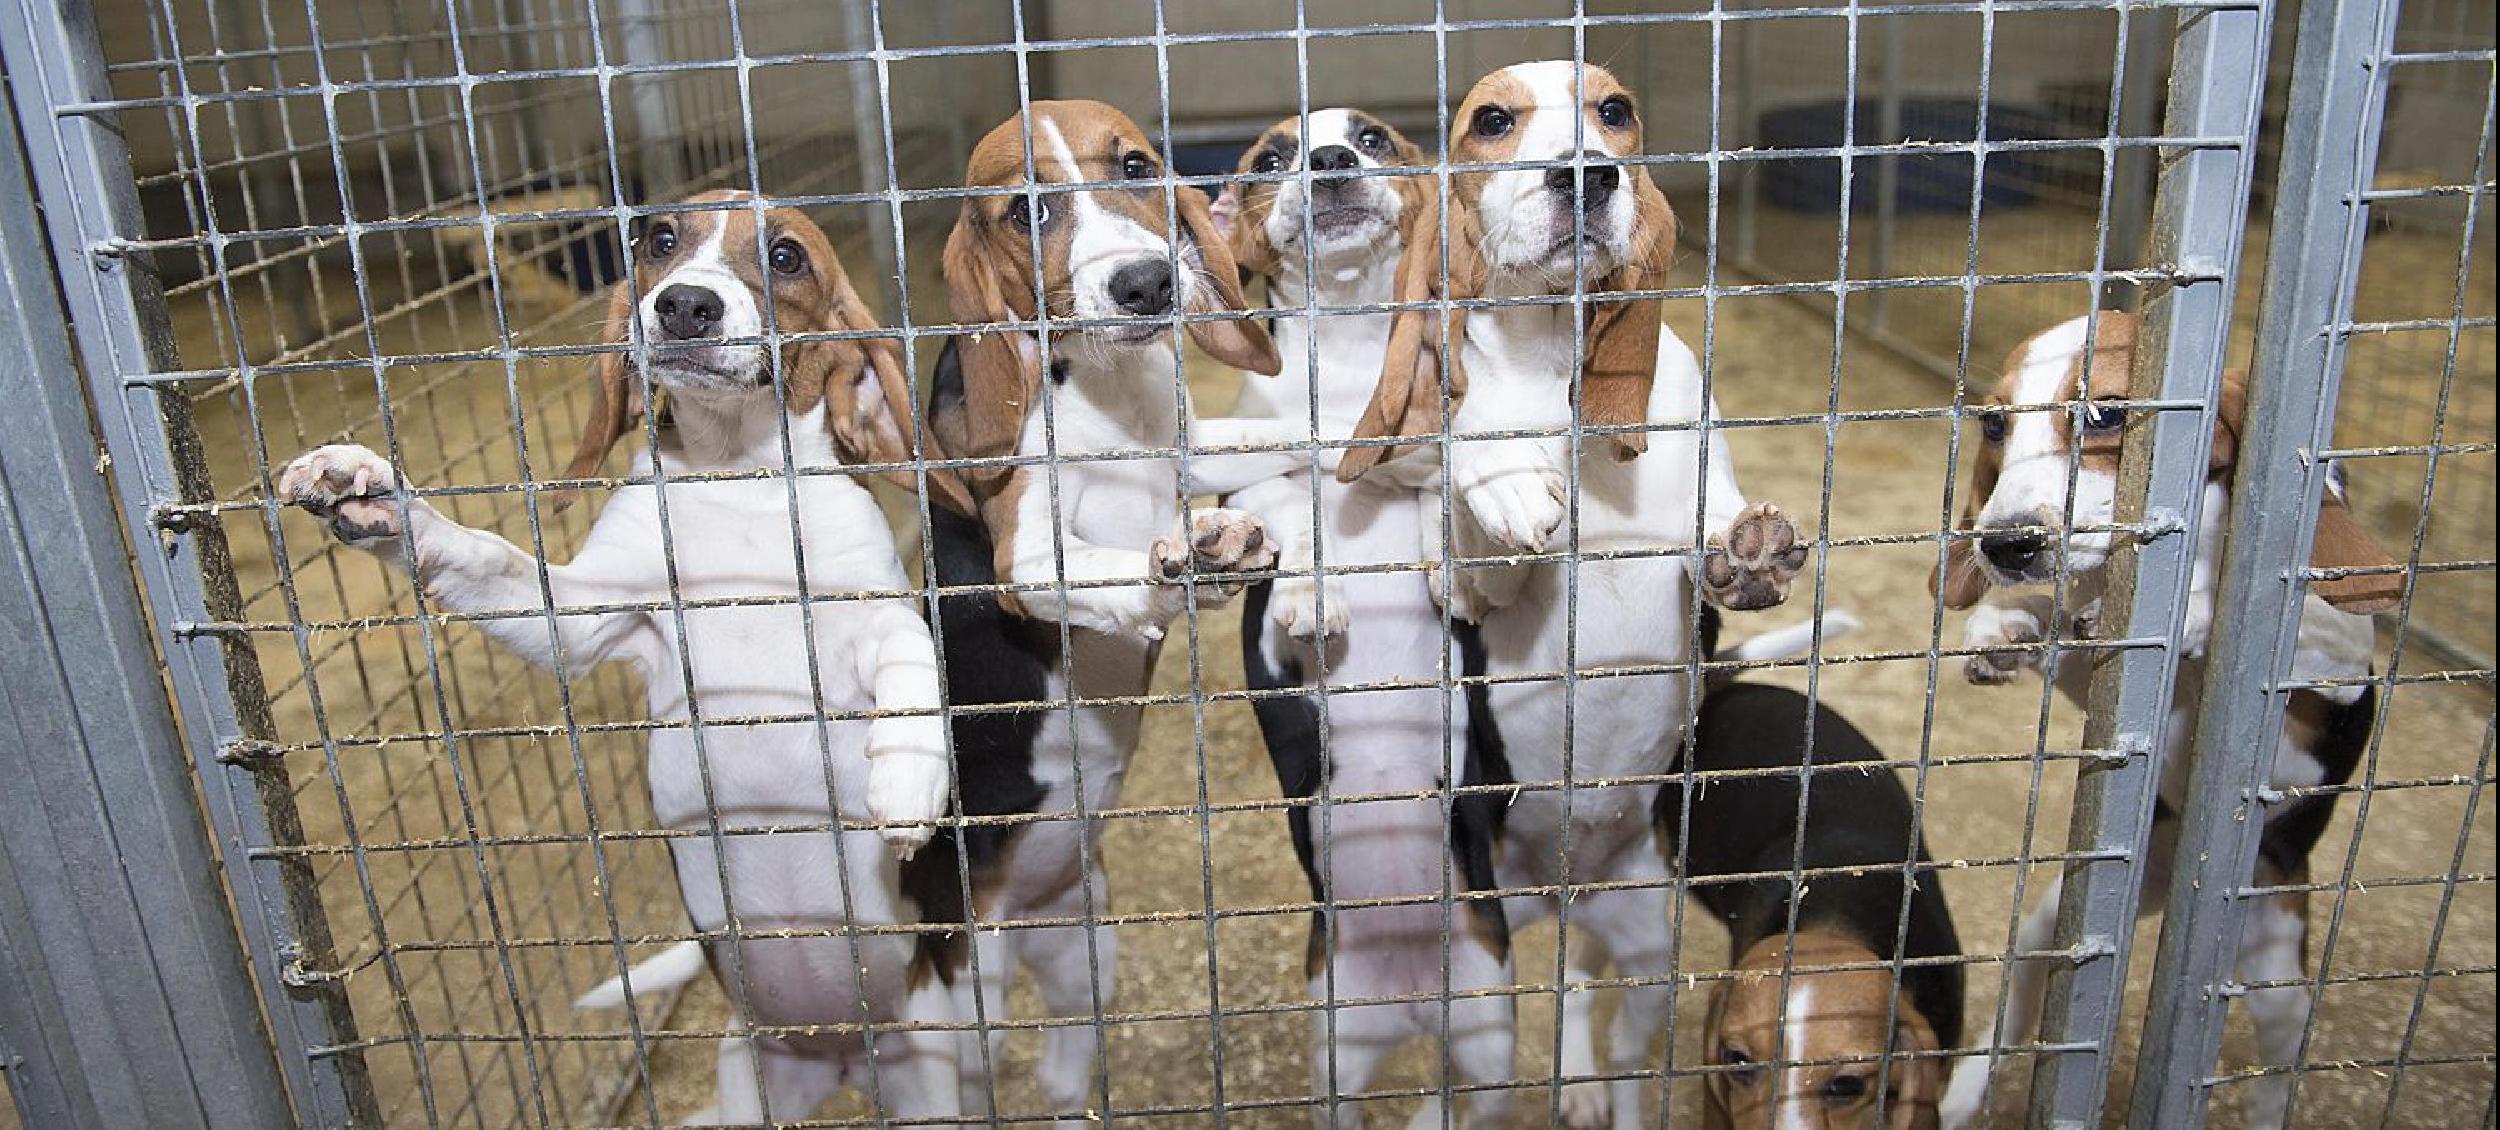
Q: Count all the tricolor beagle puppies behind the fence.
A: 6